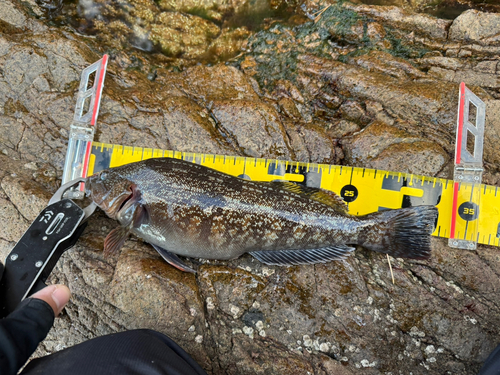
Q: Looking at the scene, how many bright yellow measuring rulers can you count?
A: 1